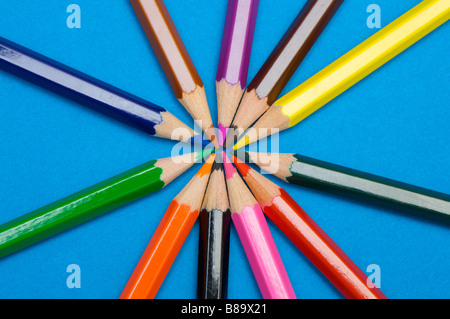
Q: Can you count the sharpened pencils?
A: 11